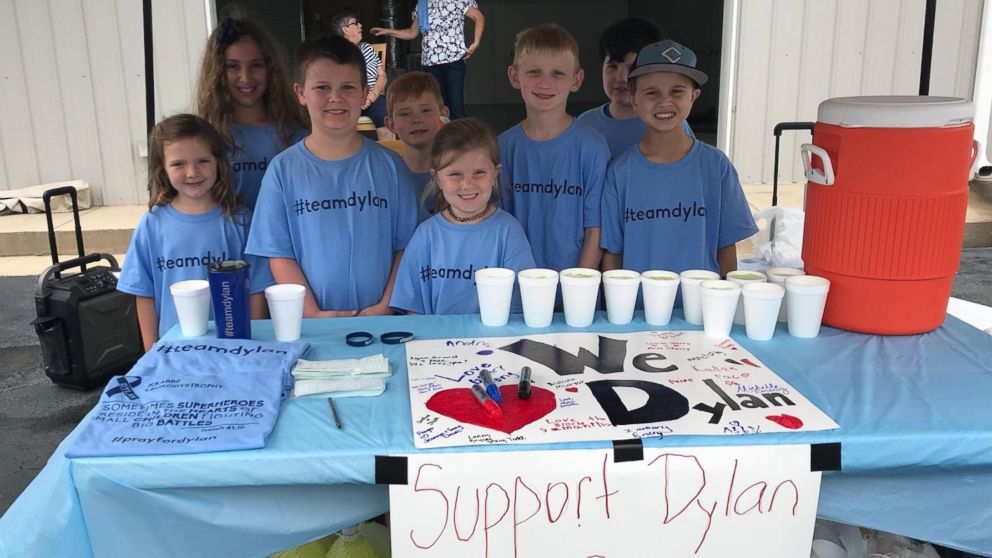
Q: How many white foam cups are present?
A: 13